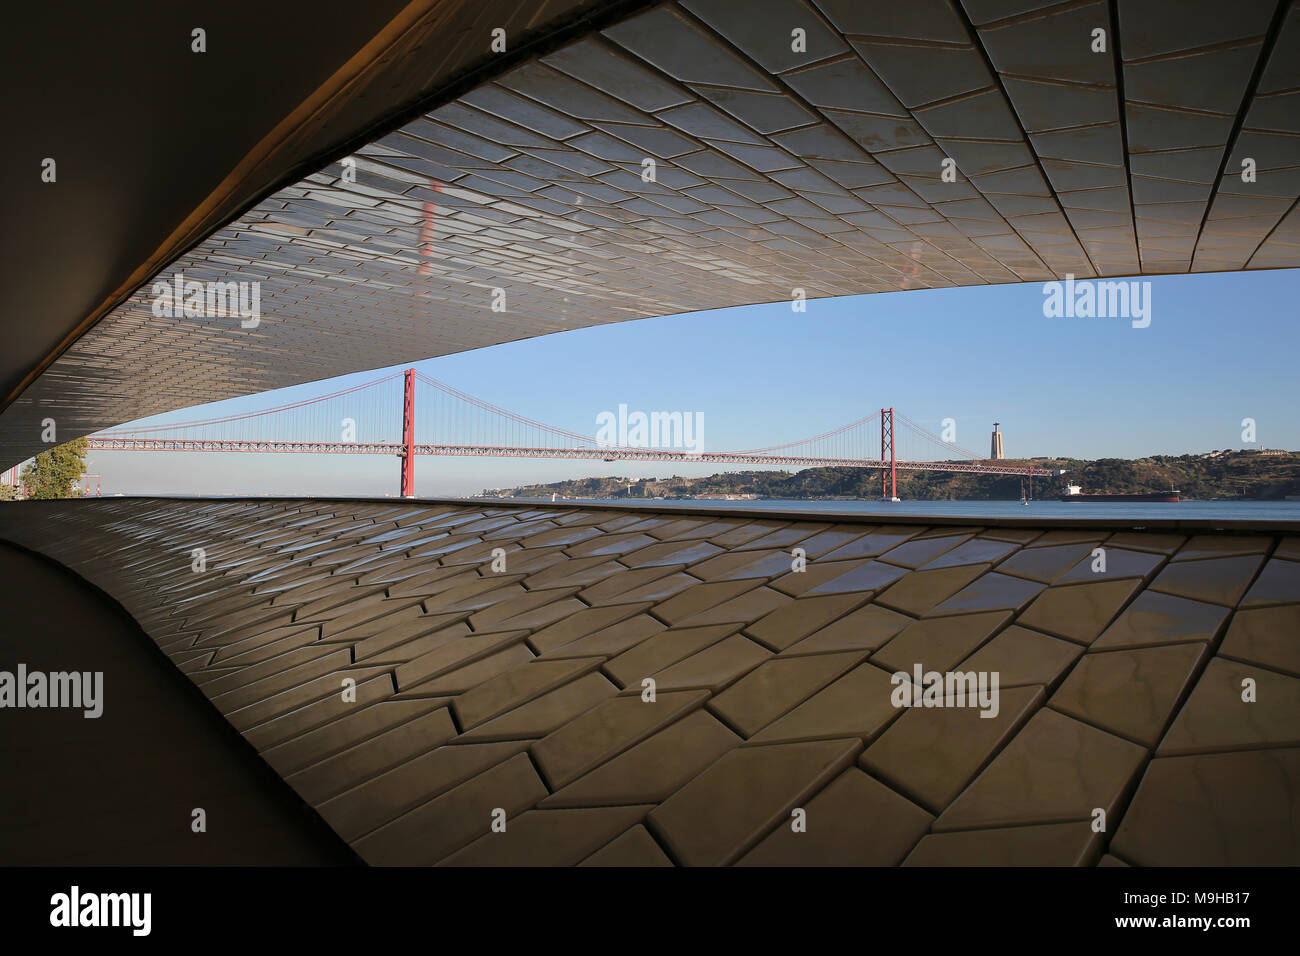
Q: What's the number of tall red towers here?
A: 2